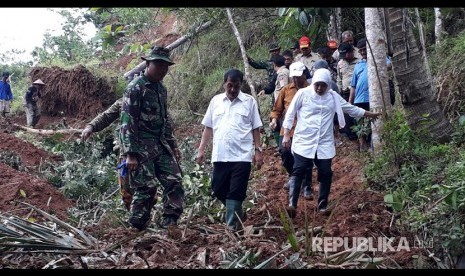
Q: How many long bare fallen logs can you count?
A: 2